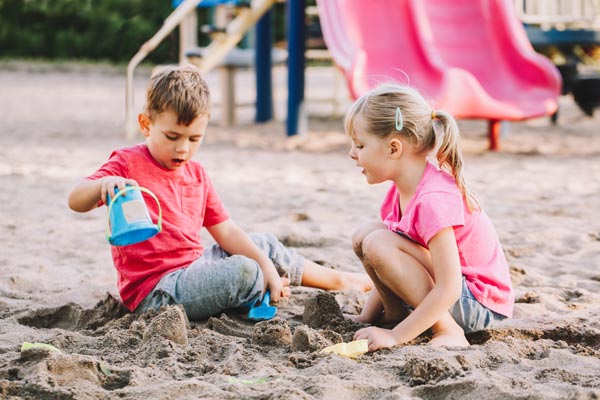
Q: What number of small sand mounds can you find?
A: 4